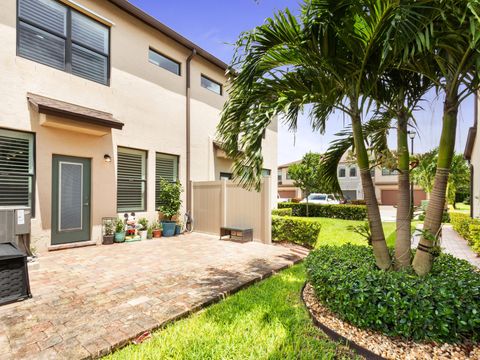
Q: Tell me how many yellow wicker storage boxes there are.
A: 0